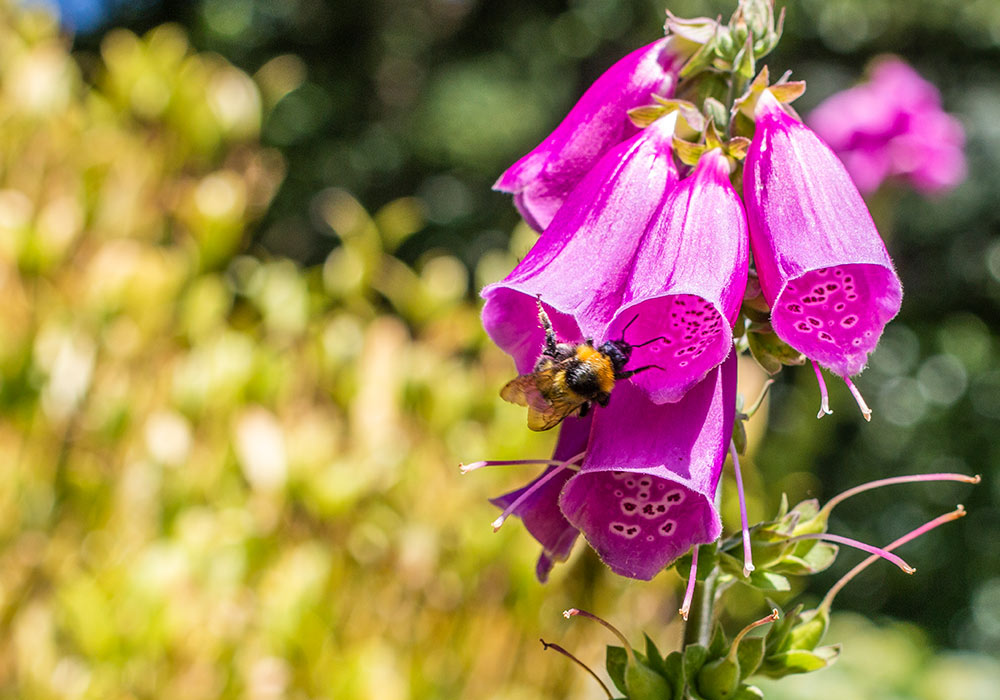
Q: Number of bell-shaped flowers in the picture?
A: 6